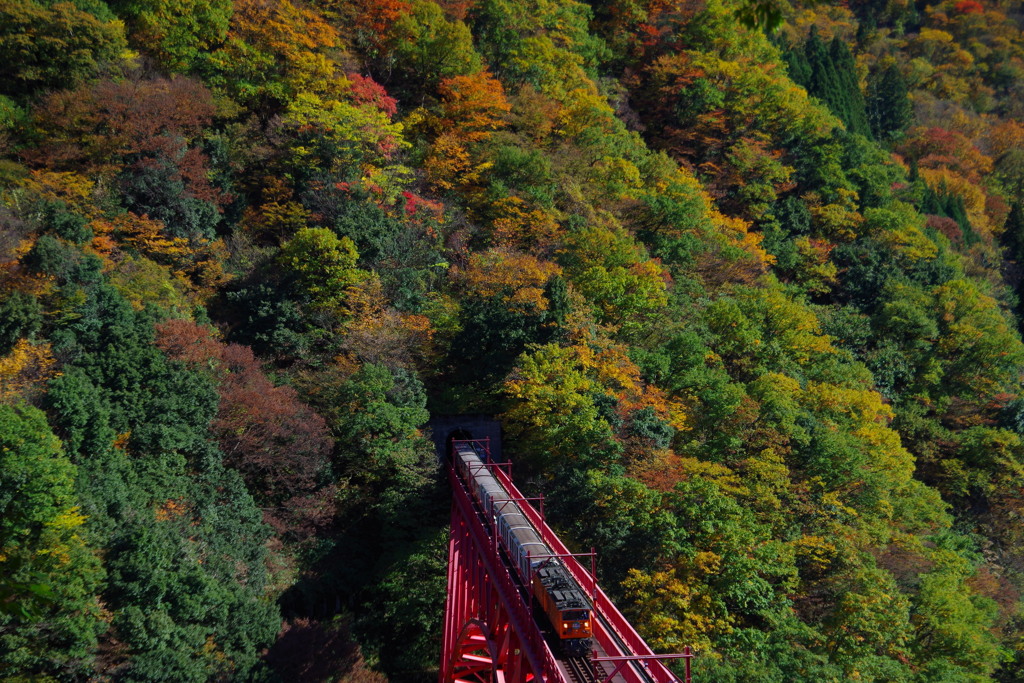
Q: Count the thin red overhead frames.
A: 5